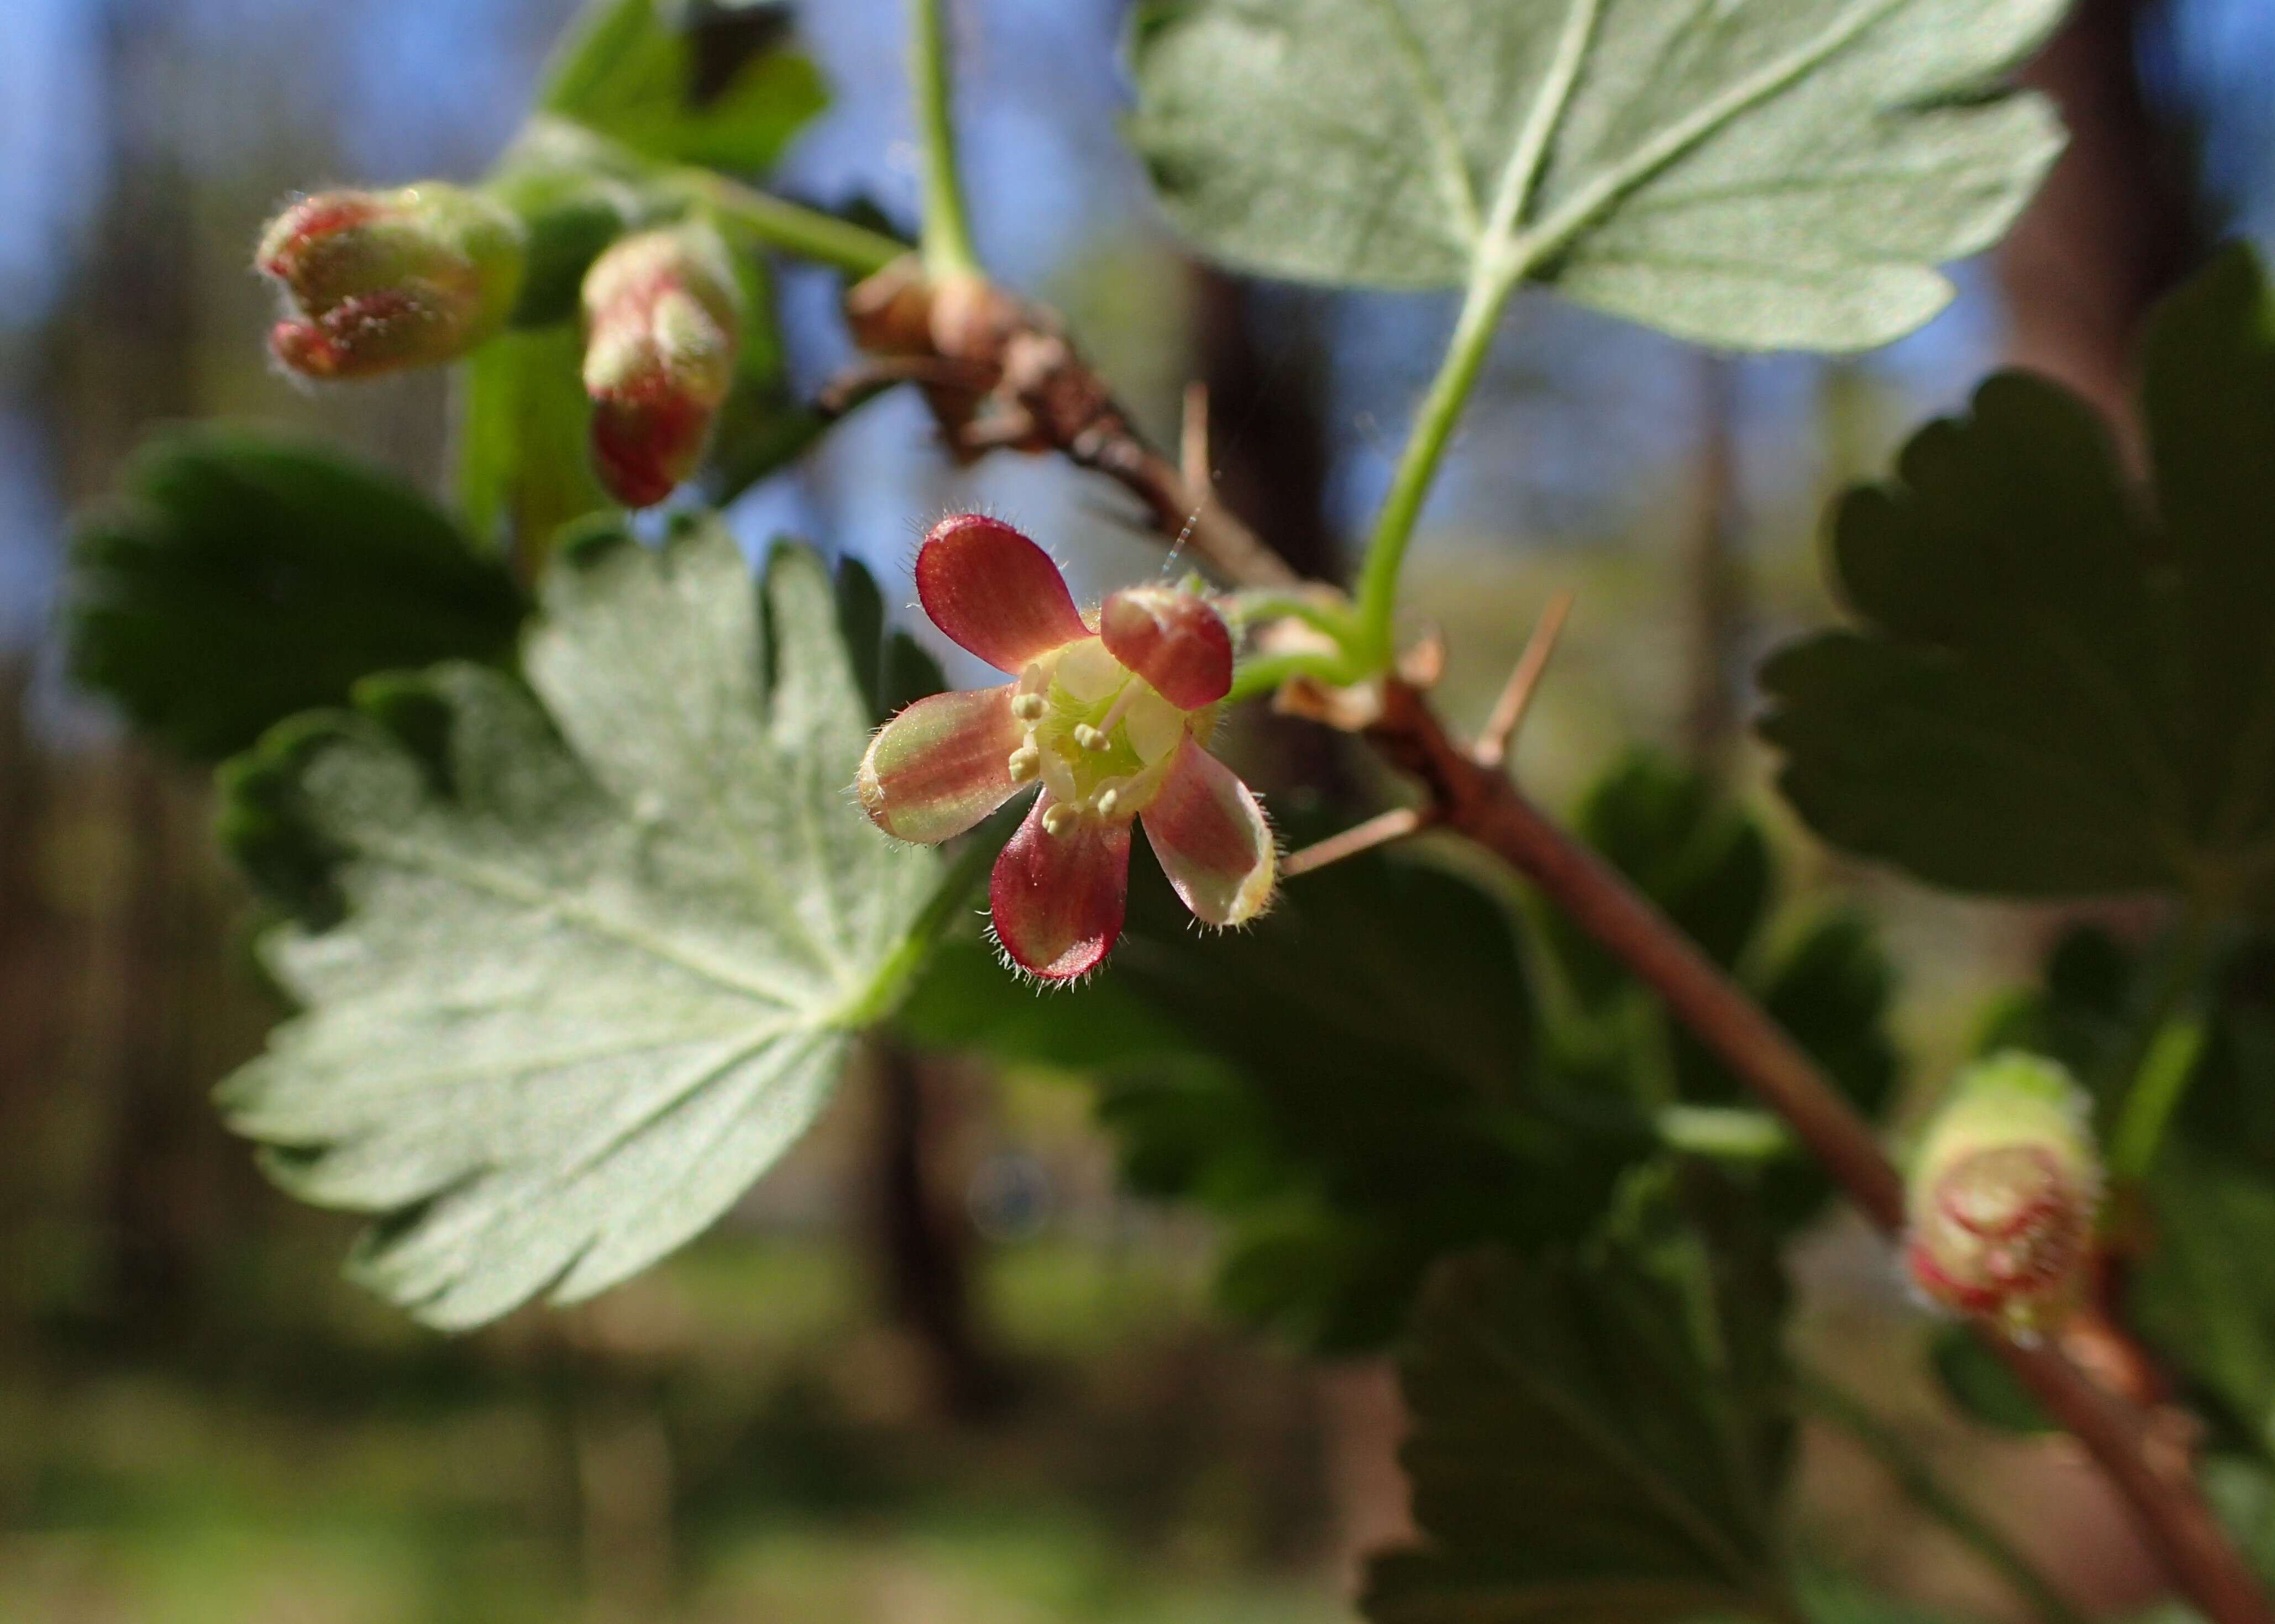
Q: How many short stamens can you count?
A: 5